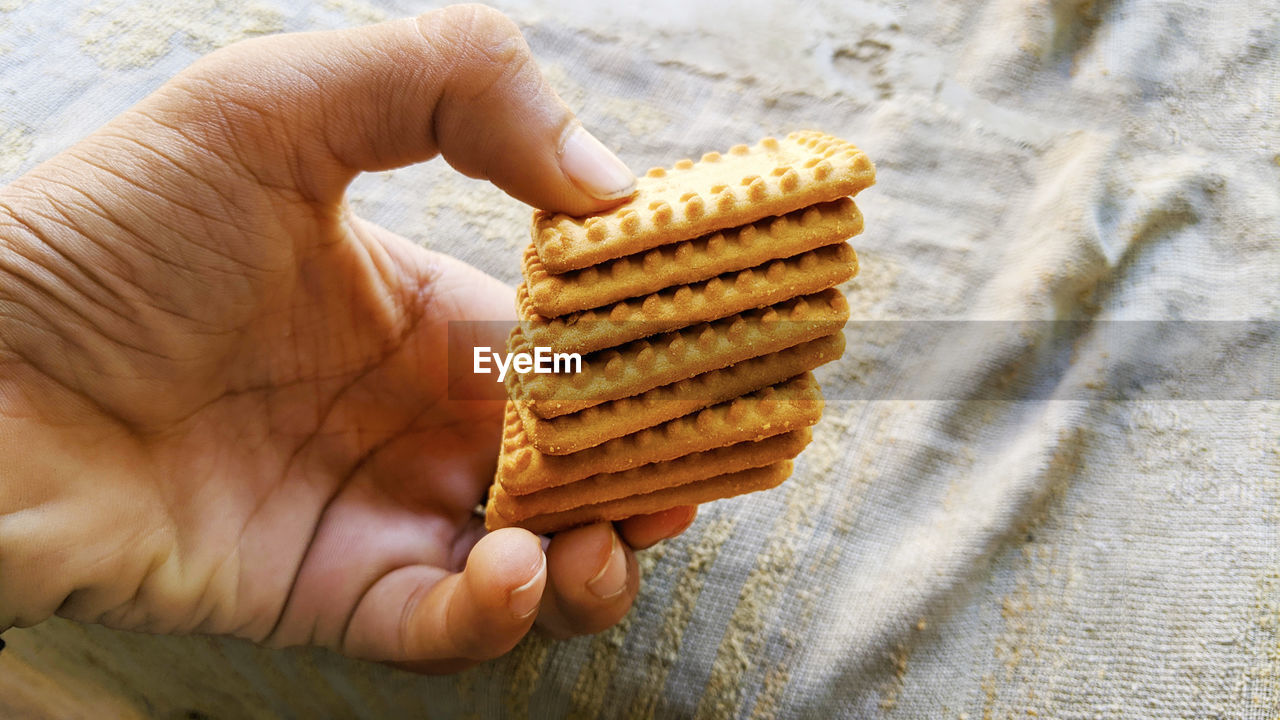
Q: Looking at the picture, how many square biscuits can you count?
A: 8